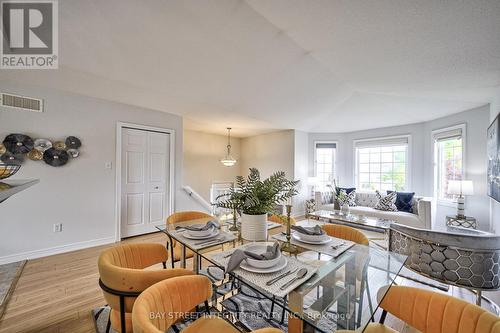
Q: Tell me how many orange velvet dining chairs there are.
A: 6